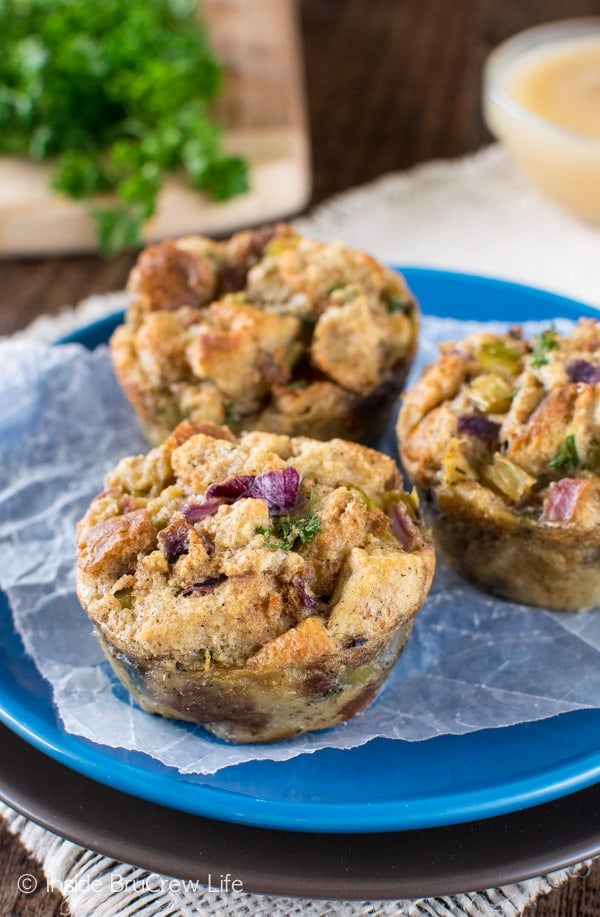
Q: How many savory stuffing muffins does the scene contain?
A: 3